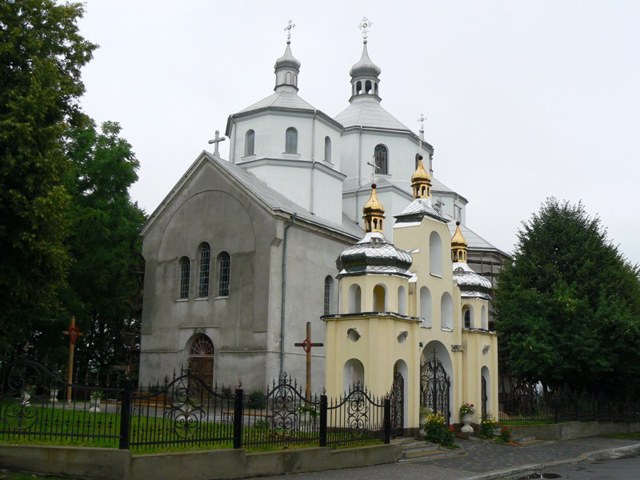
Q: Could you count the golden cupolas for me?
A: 3